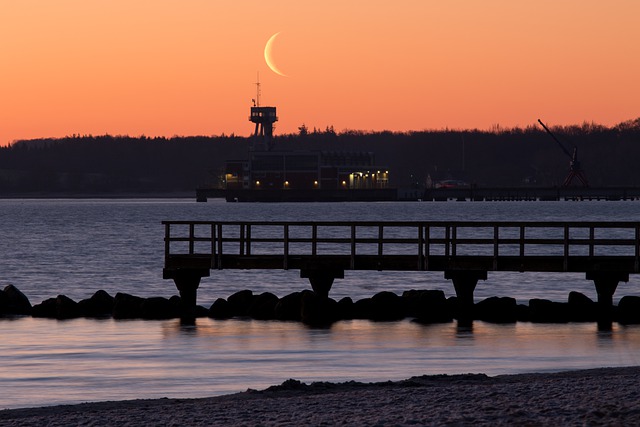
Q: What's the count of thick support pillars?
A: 4